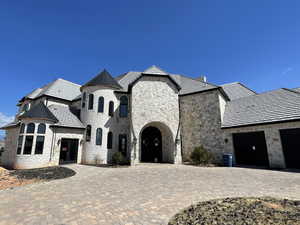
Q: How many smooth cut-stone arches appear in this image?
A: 1